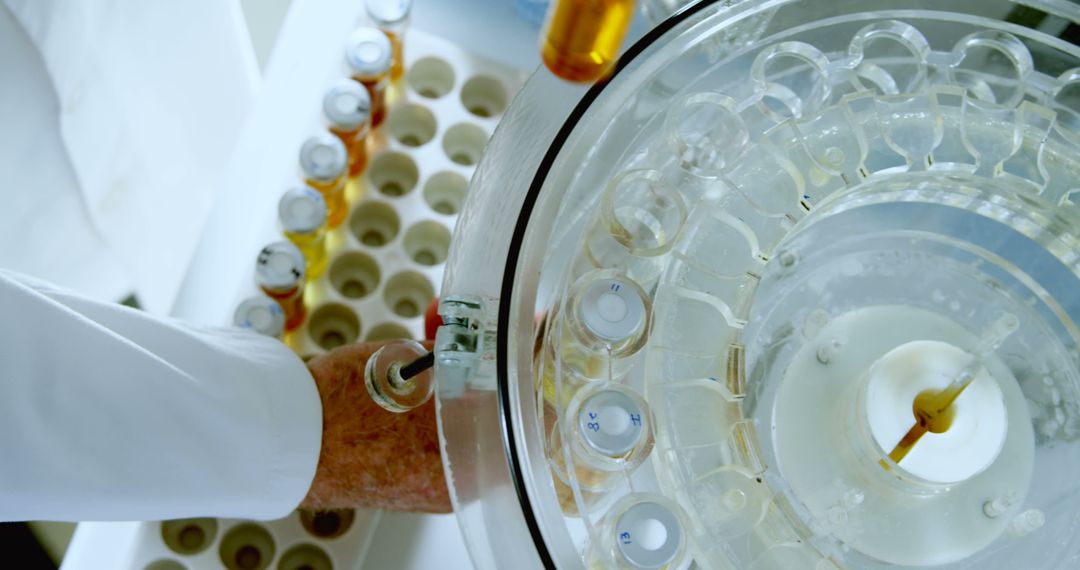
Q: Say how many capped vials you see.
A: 10